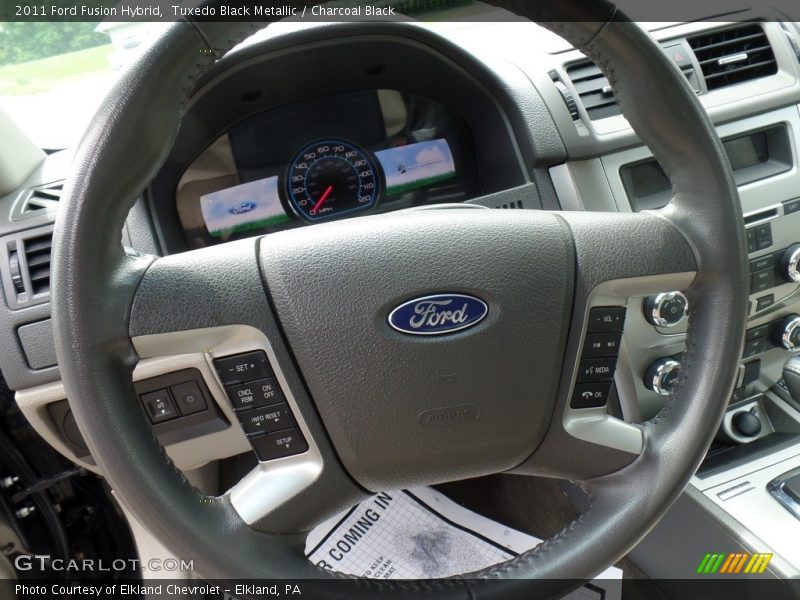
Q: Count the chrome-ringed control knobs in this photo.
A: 4